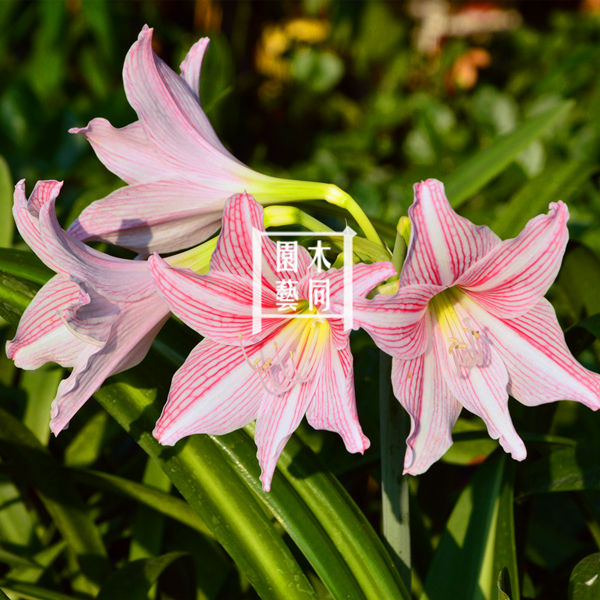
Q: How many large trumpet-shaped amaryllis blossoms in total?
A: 4